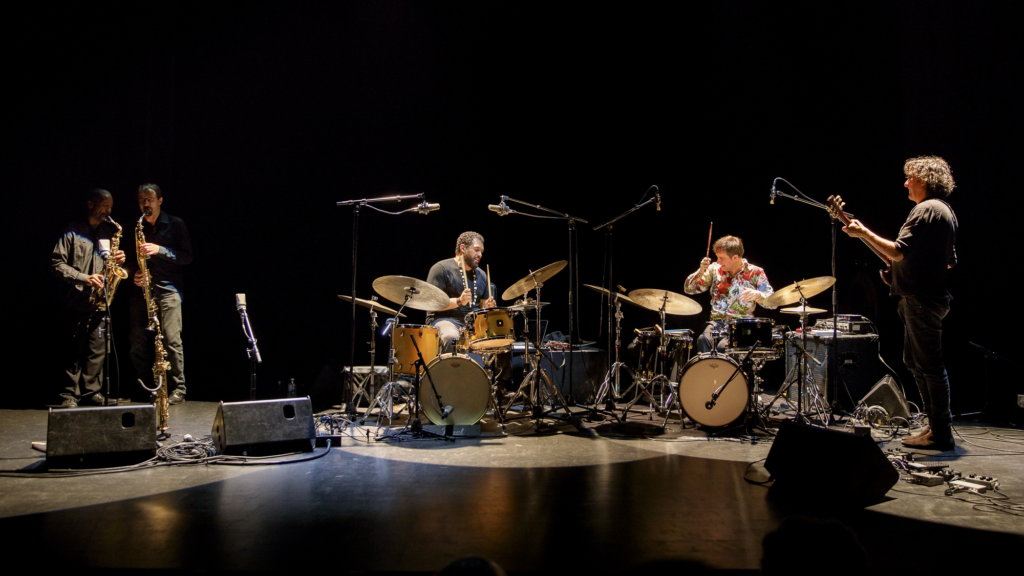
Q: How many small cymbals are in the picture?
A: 2